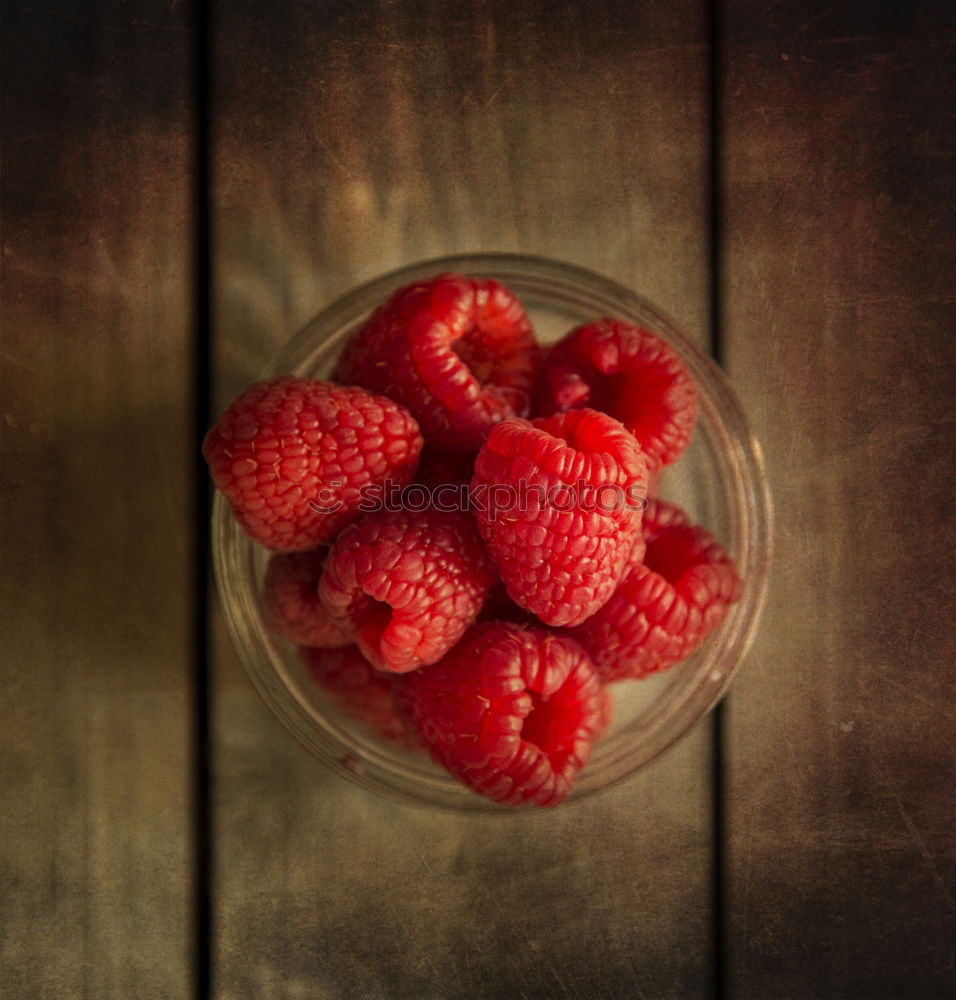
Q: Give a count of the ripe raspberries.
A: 9